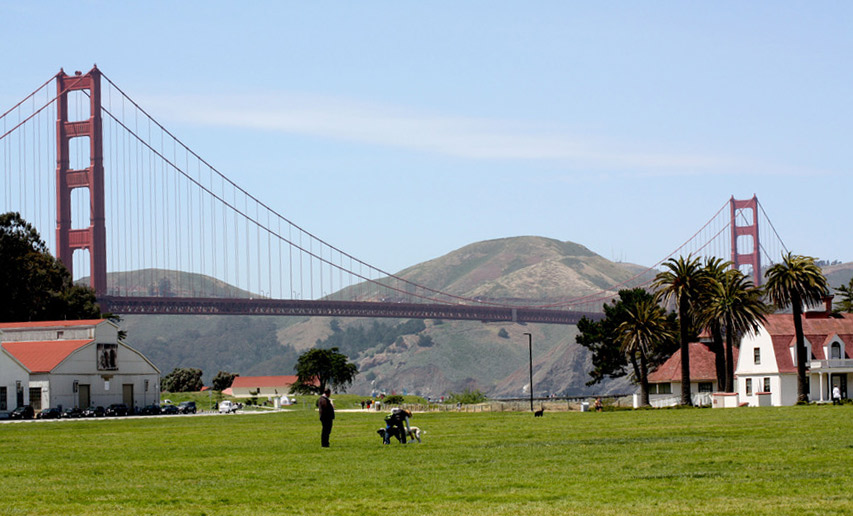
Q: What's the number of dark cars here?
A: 8